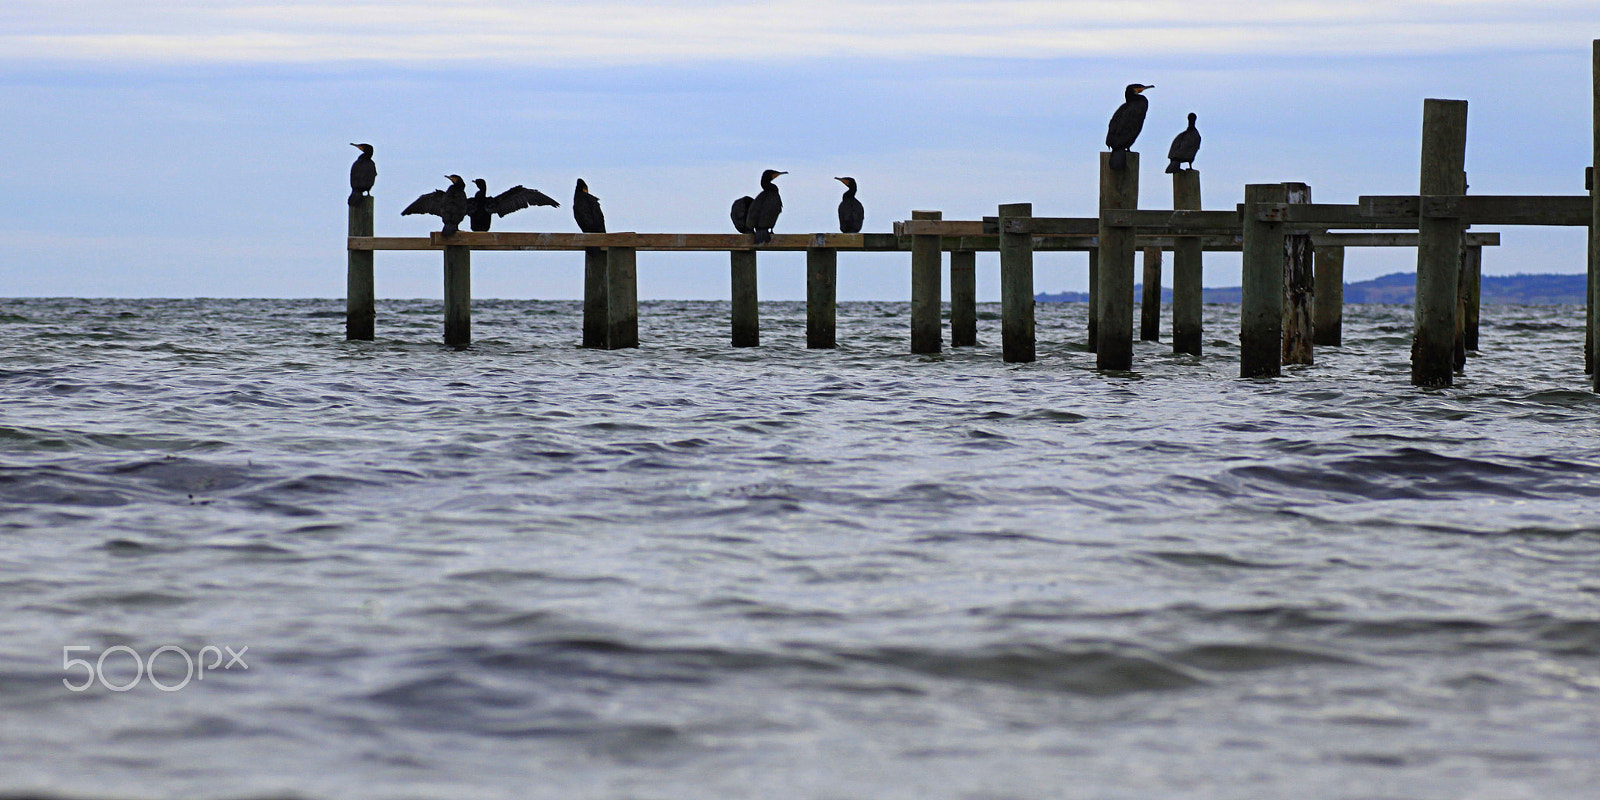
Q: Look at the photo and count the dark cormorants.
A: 9